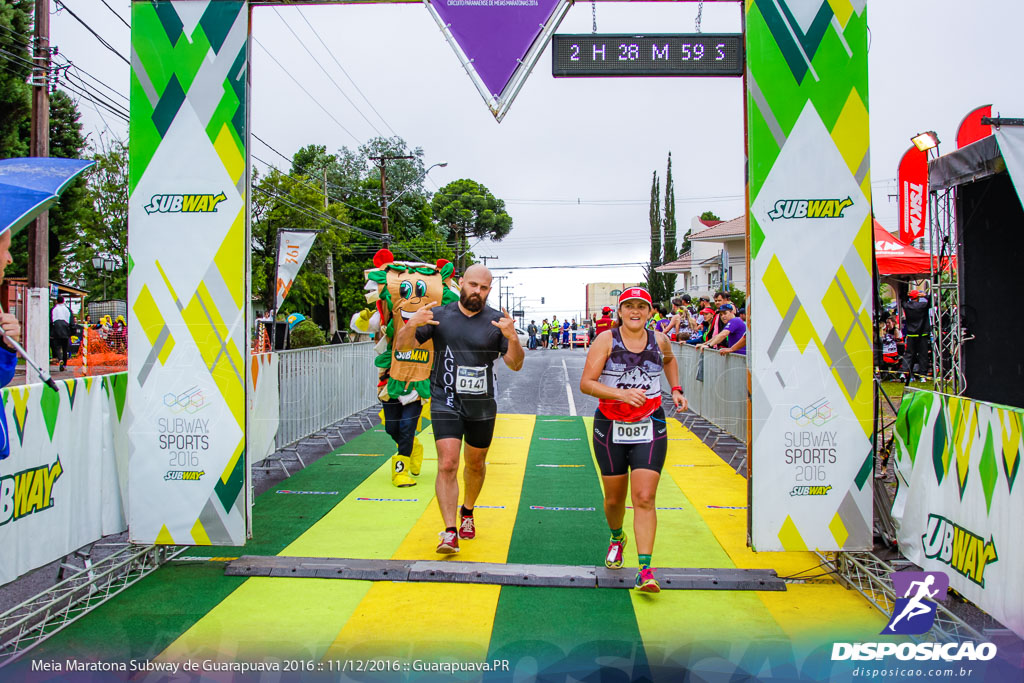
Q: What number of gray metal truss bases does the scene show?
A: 2